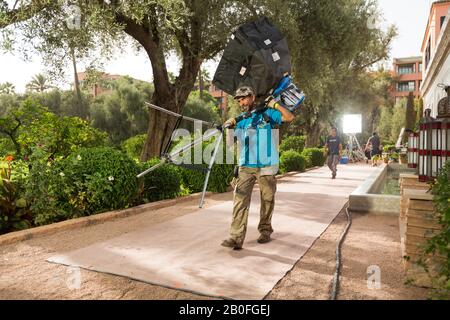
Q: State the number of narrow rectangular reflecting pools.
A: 1